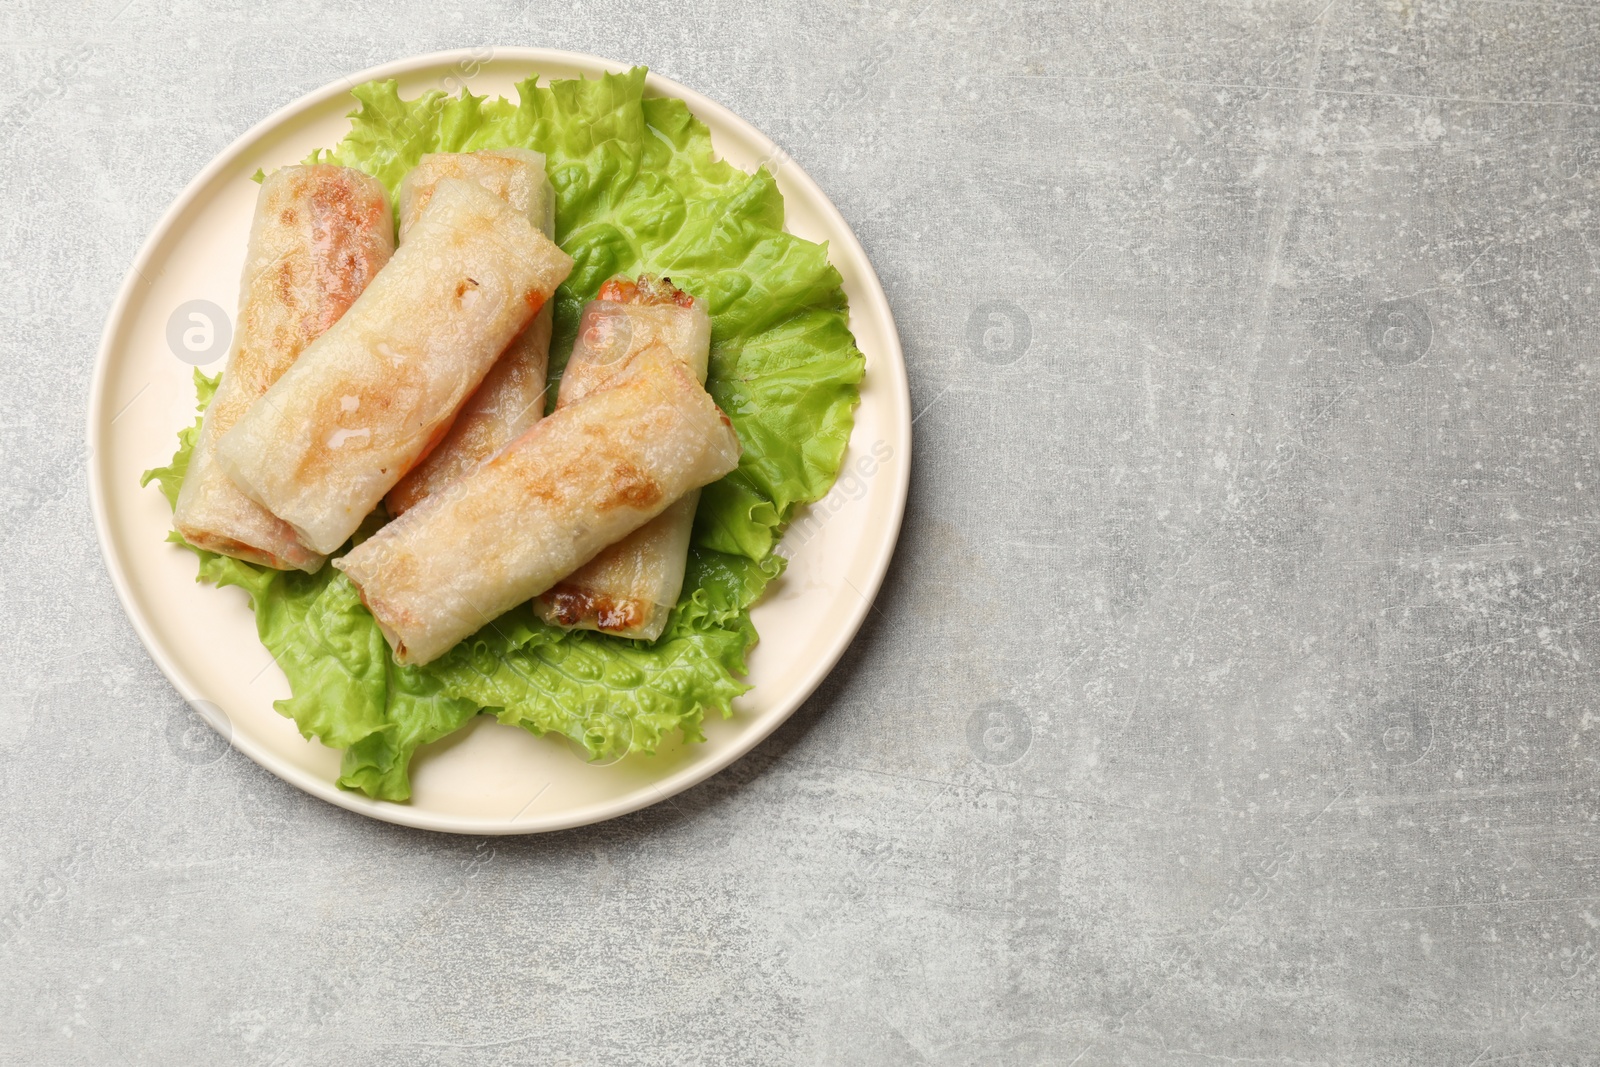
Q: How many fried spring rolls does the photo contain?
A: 5